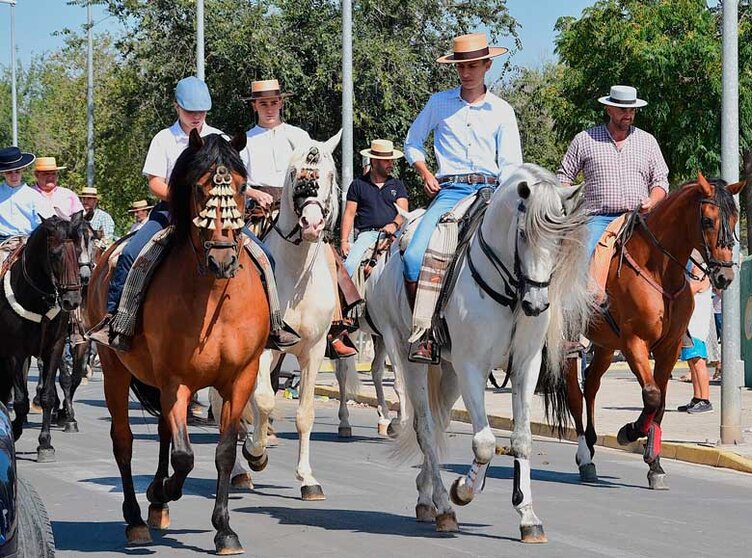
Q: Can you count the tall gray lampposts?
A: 5